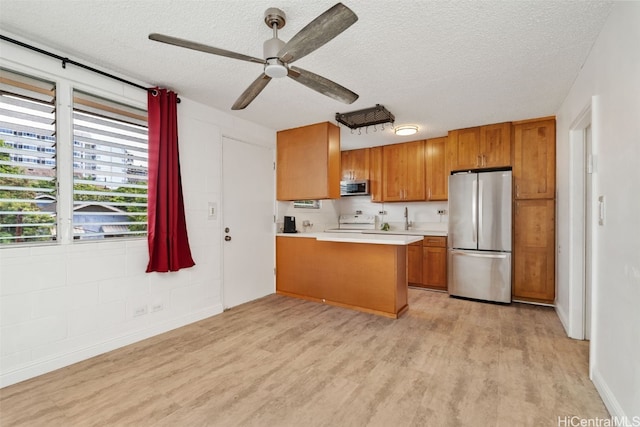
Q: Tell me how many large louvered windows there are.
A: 2